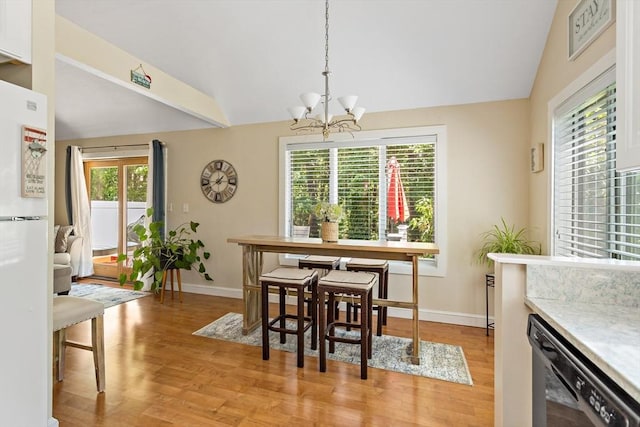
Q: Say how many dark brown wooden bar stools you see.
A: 4